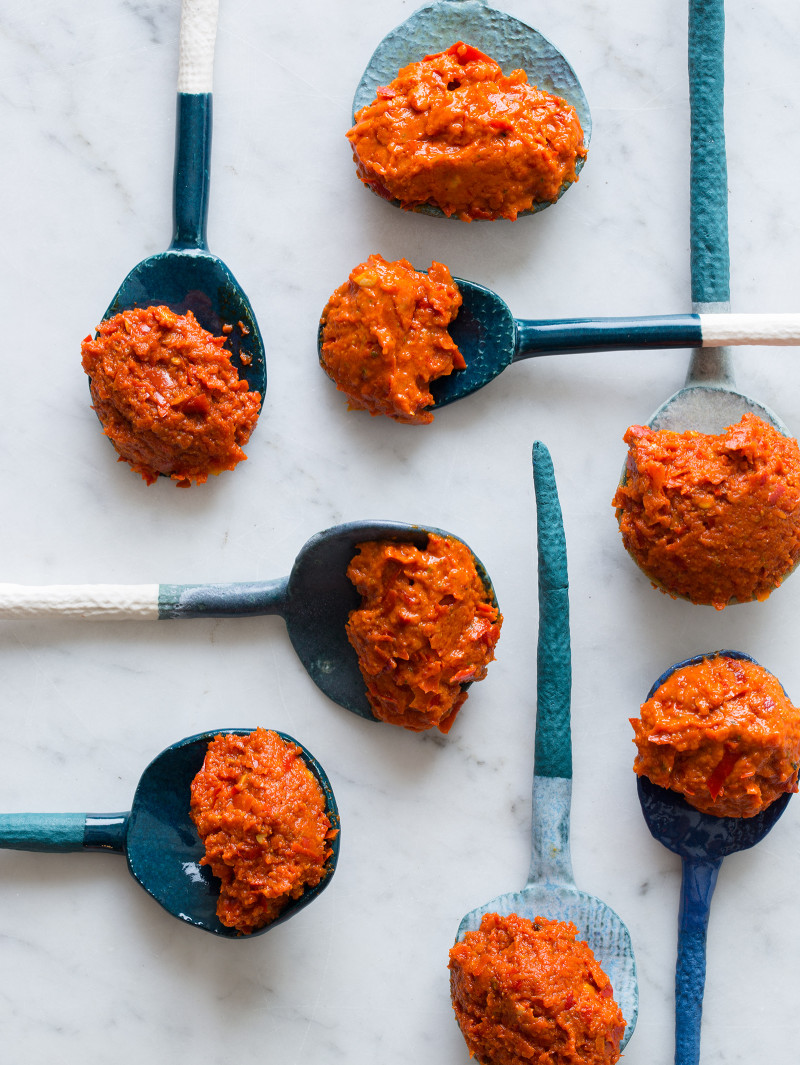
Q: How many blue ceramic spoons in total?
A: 8